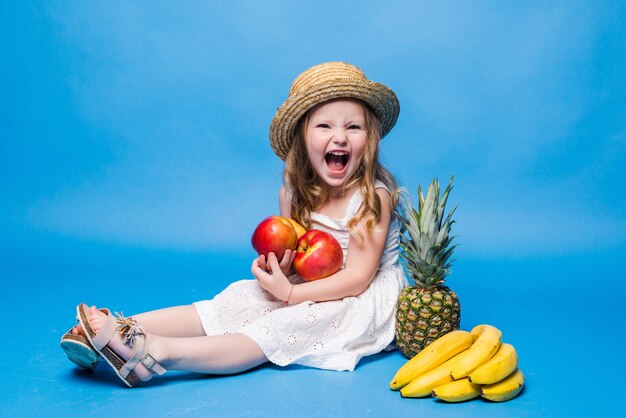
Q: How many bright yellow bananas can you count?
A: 6